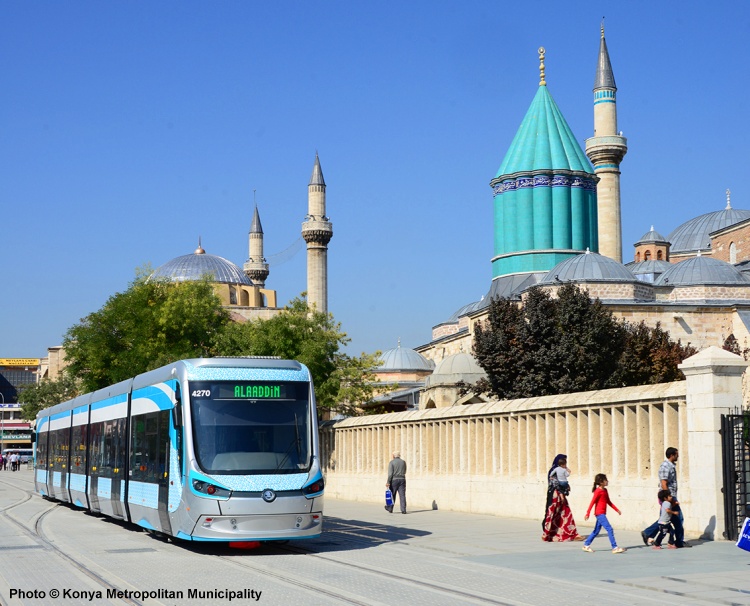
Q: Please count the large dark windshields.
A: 1